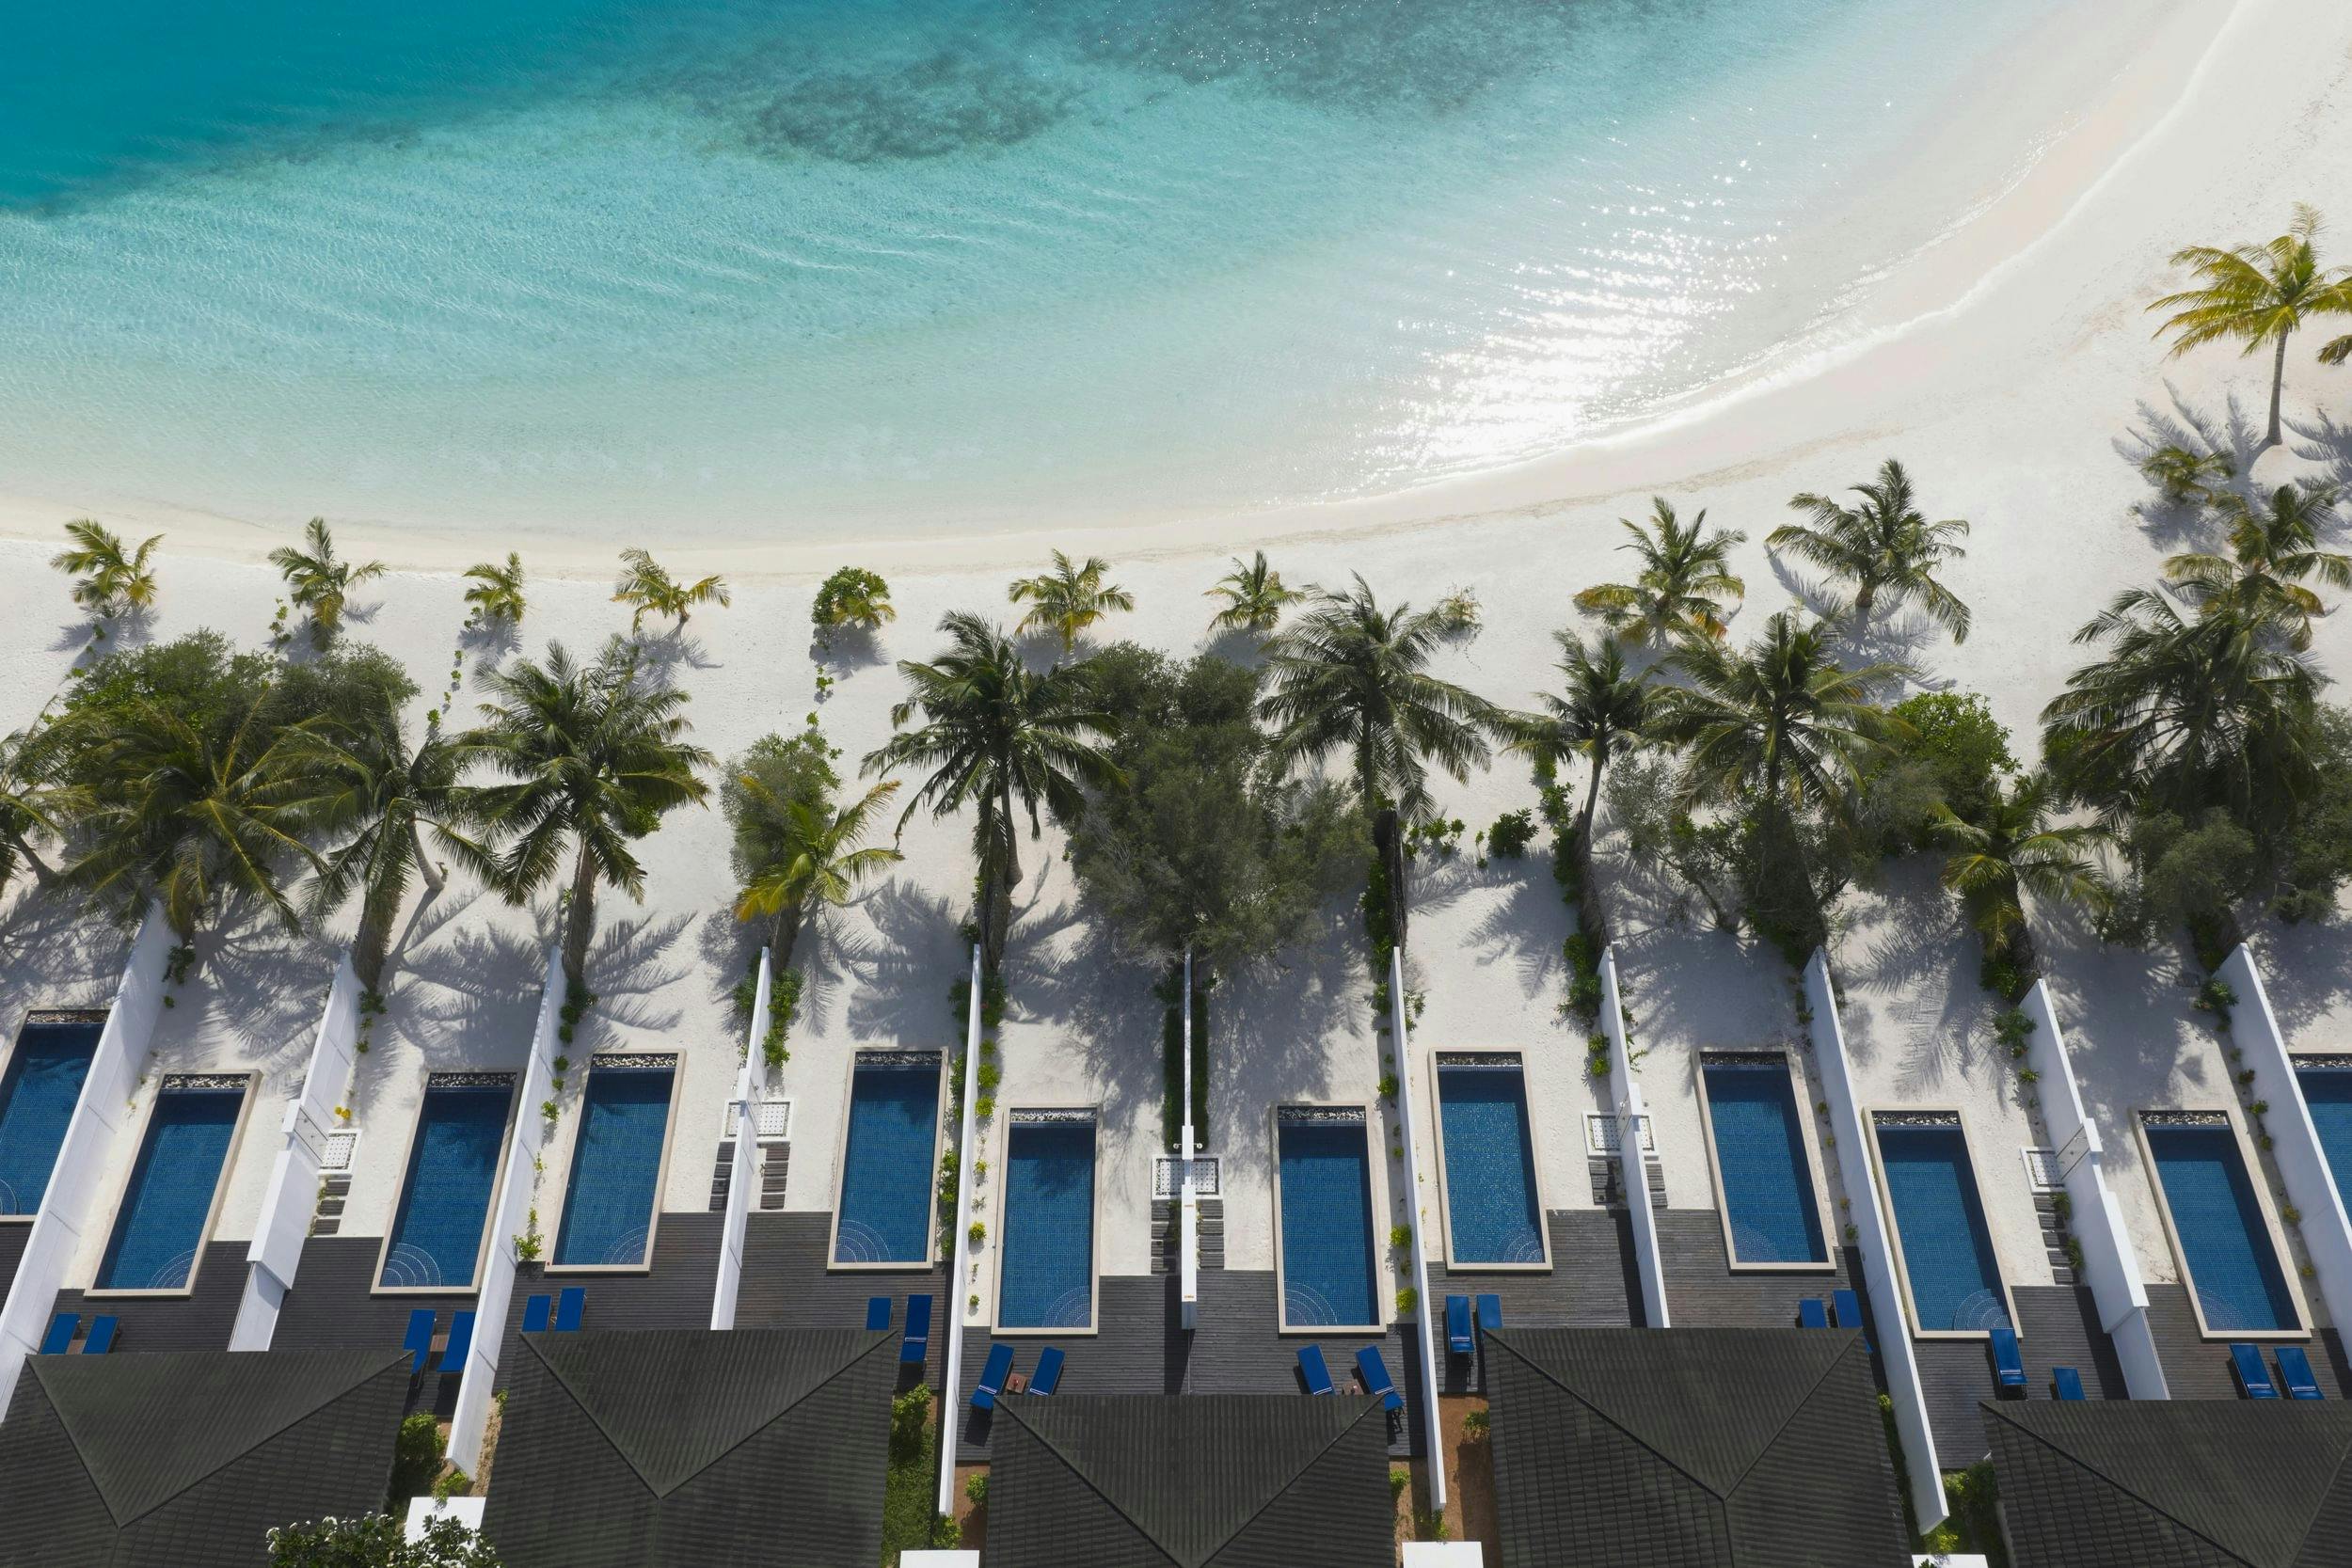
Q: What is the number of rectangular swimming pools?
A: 12